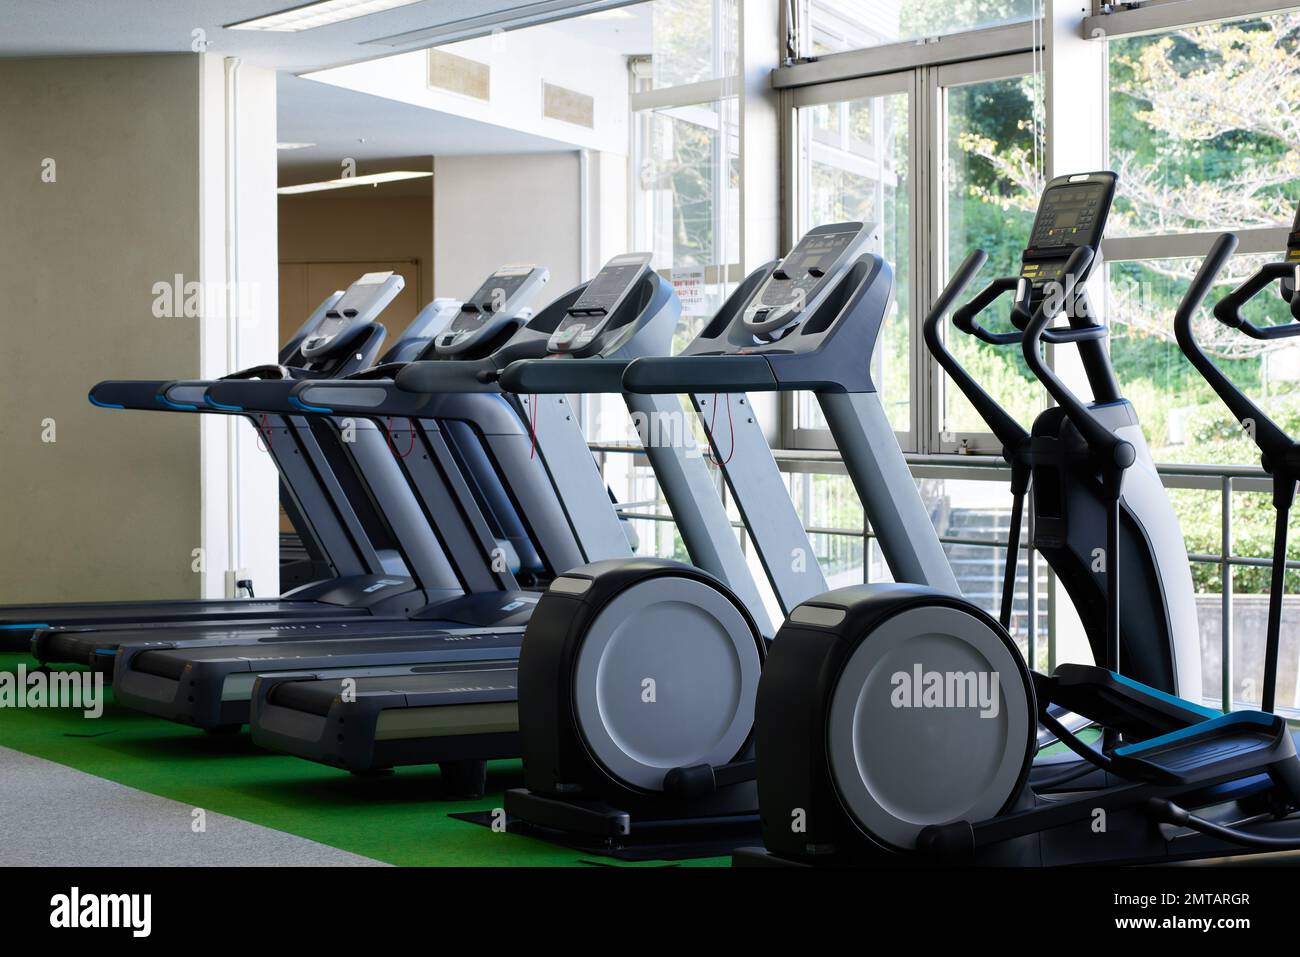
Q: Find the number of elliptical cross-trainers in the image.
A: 2